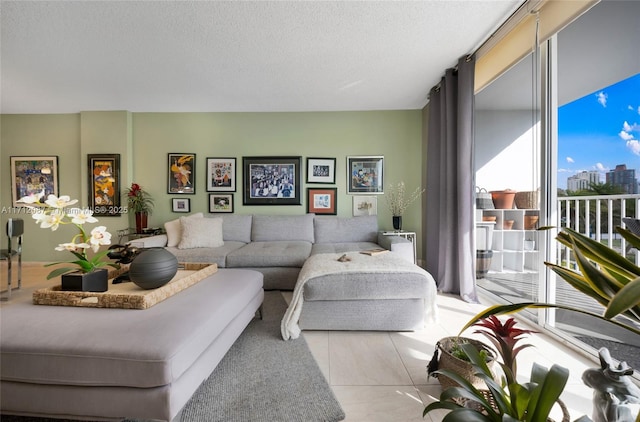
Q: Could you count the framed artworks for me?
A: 11